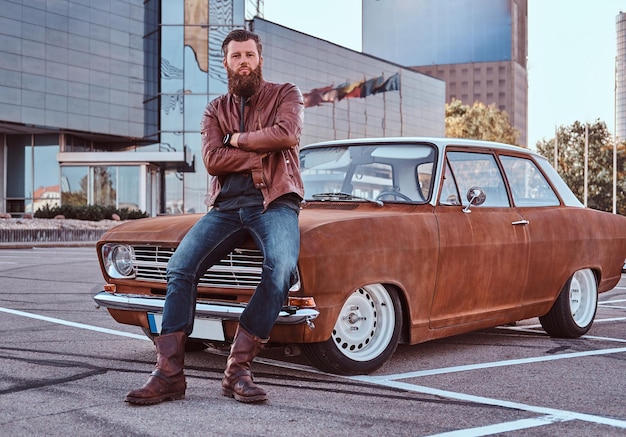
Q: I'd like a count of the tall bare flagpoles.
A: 3